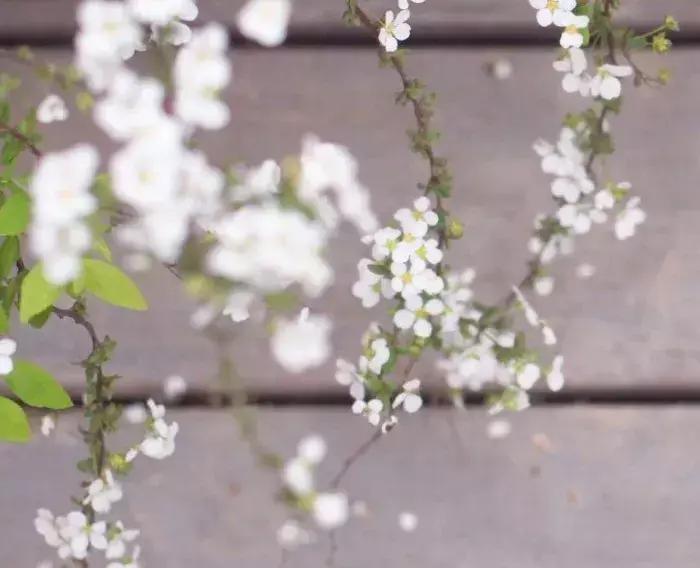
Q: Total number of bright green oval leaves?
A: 5